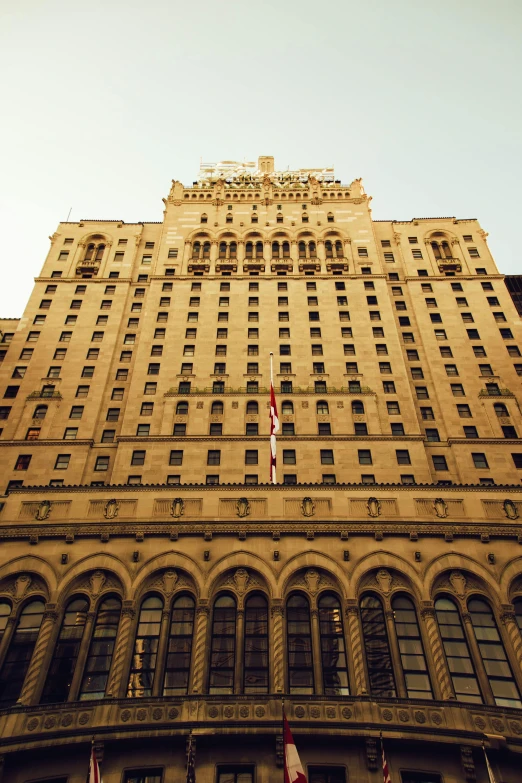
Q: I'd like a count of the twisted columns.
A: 7